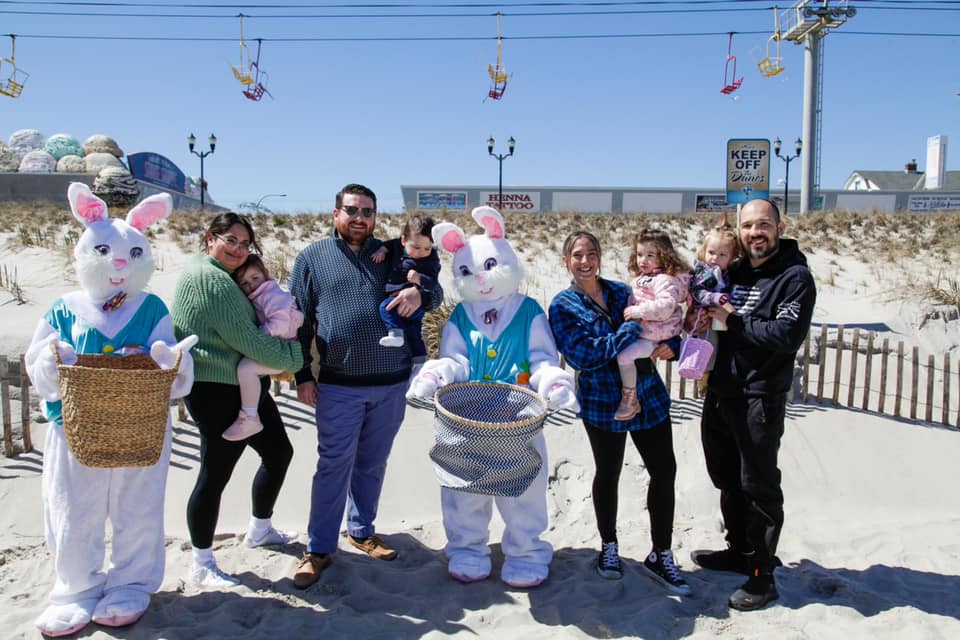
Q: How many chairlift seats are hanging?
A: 7